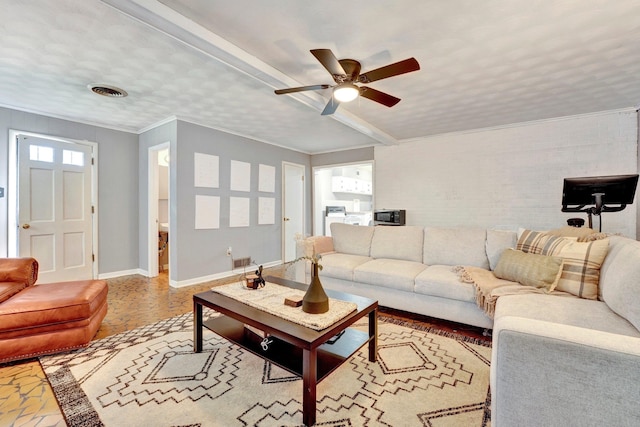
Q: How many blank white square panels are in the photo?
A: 6